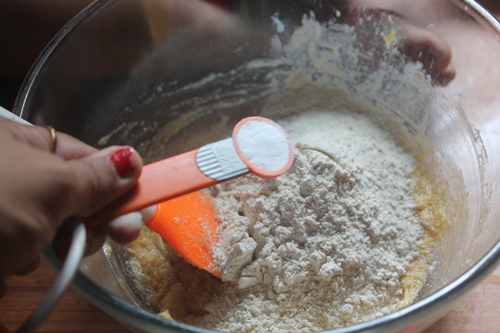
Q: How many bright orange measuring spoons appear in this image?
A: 1